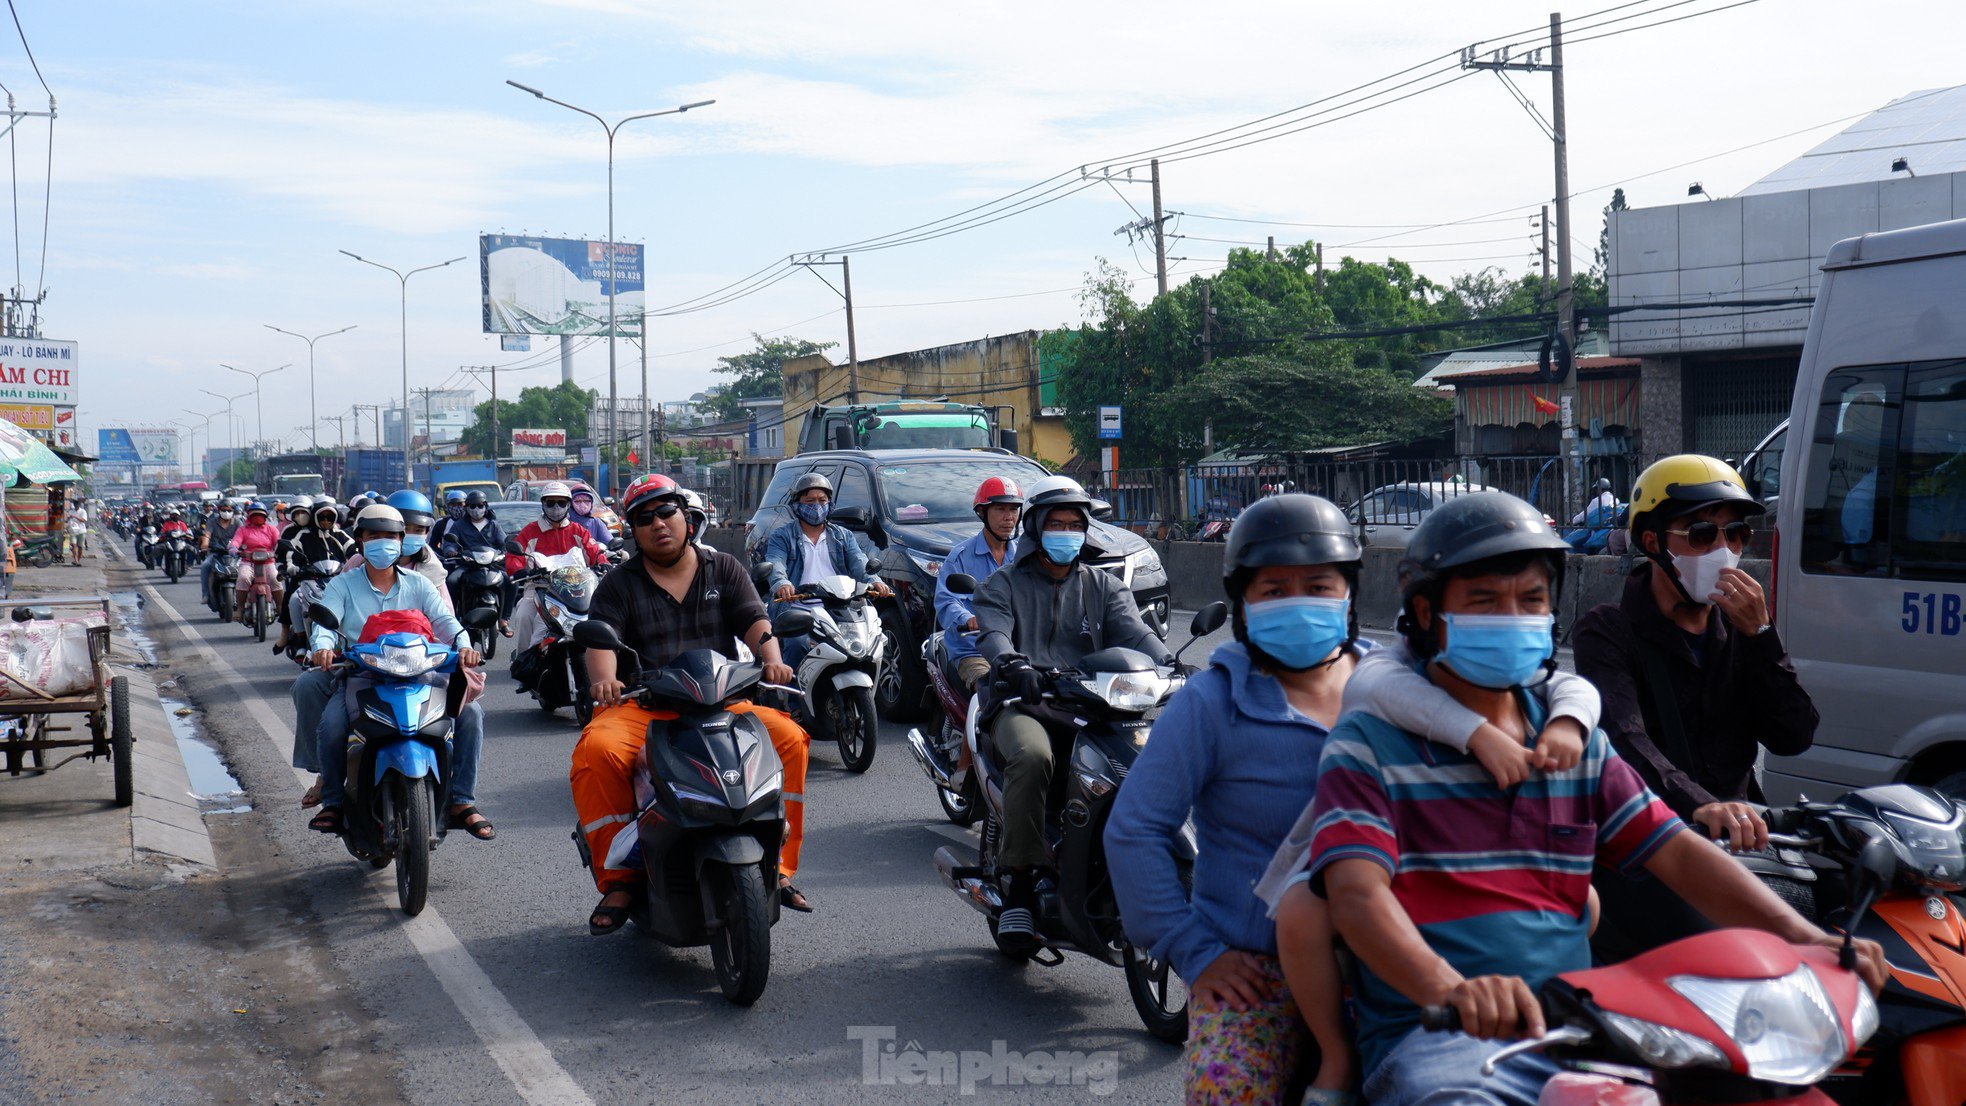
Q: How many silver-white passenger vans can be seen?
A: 1